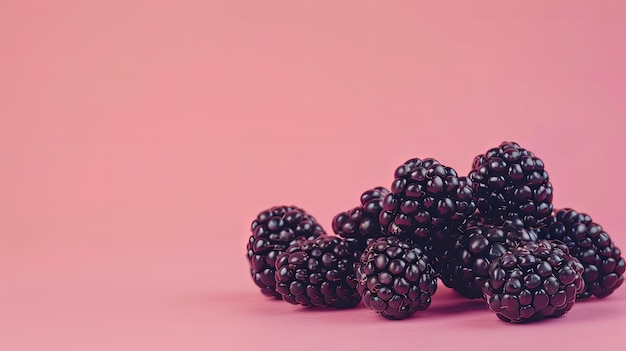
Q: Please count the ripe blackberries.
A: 9